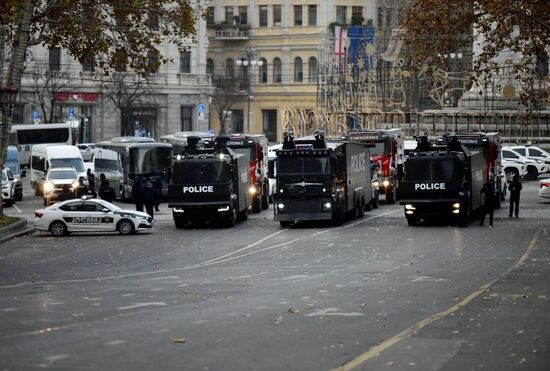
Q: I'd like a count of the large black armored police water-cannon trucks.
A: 3